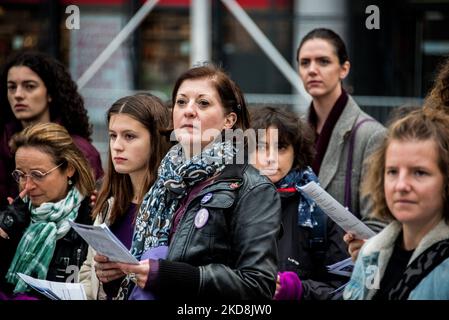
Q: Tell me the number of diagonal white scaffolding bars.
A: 2